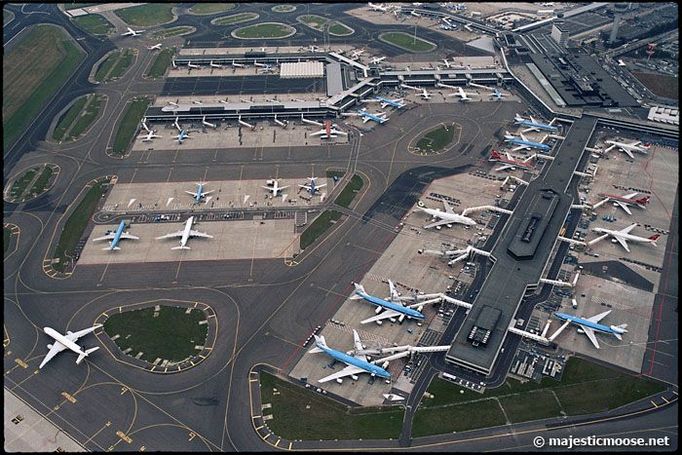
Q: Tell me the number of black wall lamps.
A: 0